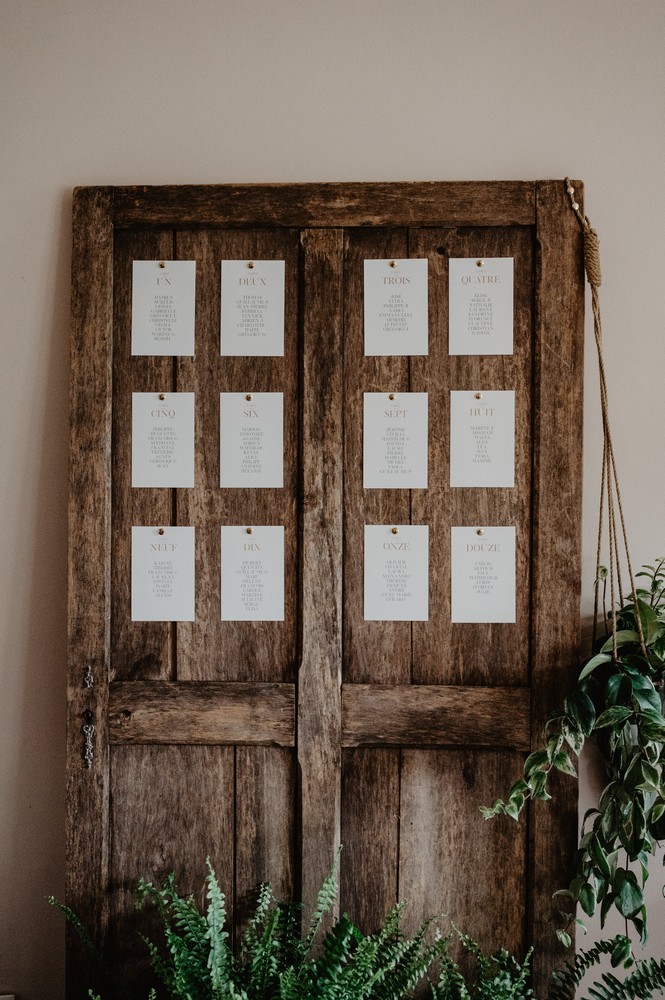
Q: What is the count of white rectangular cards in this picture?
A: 12